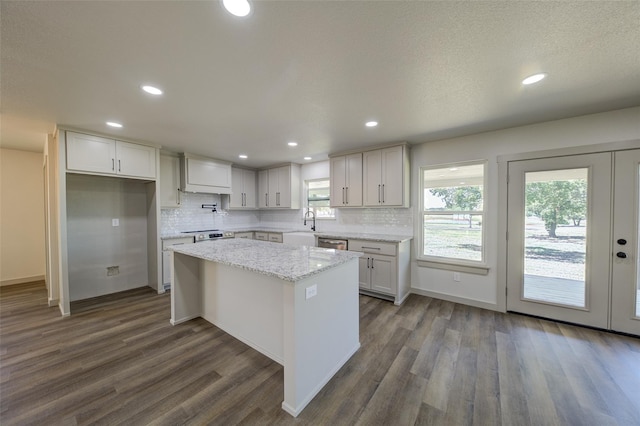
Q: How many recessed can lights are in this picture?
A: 8